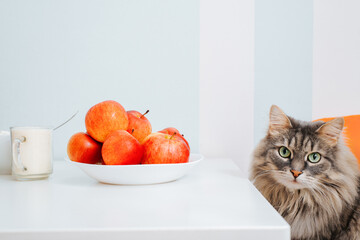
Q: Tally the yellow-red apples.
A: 6